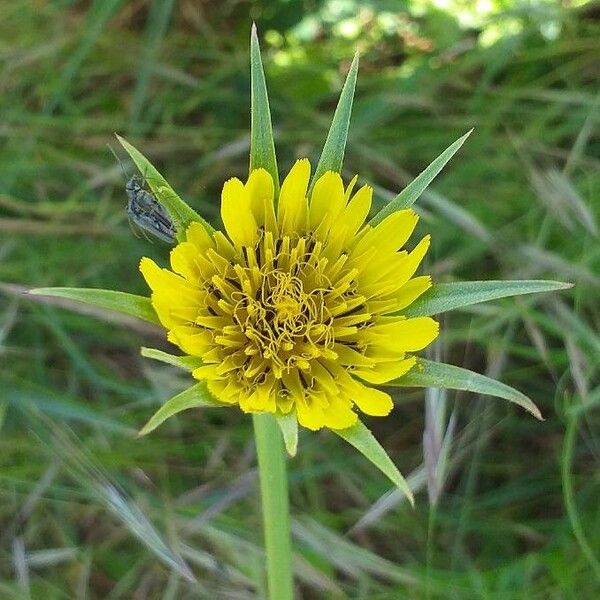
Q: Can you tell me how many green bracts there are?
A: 11